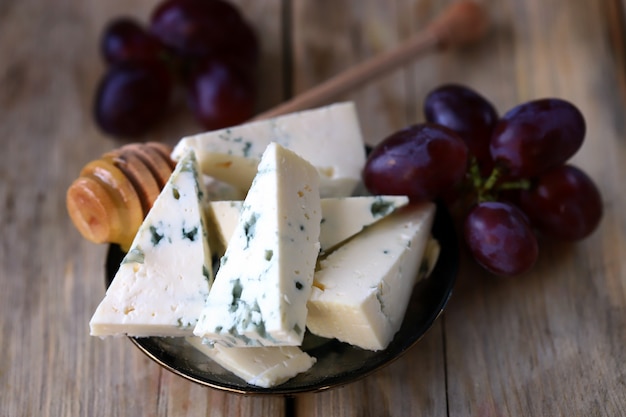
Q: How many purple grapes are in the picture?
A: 10